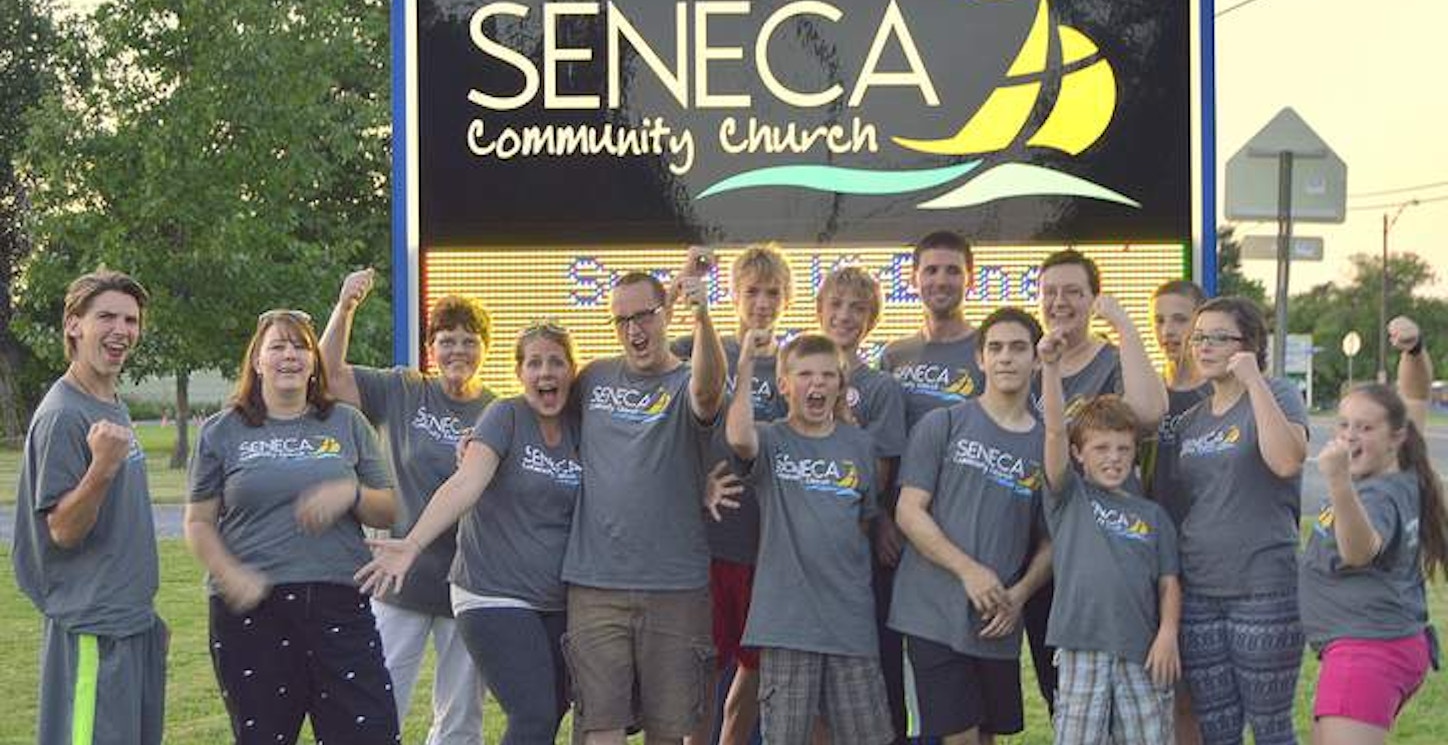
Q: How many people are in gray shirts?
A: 15